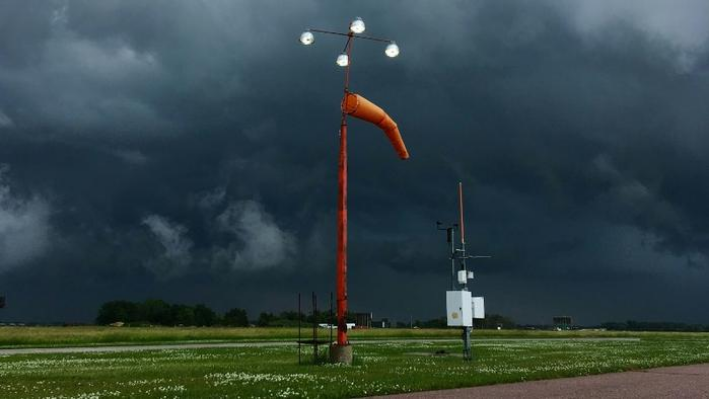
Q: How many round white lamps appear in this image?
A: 4